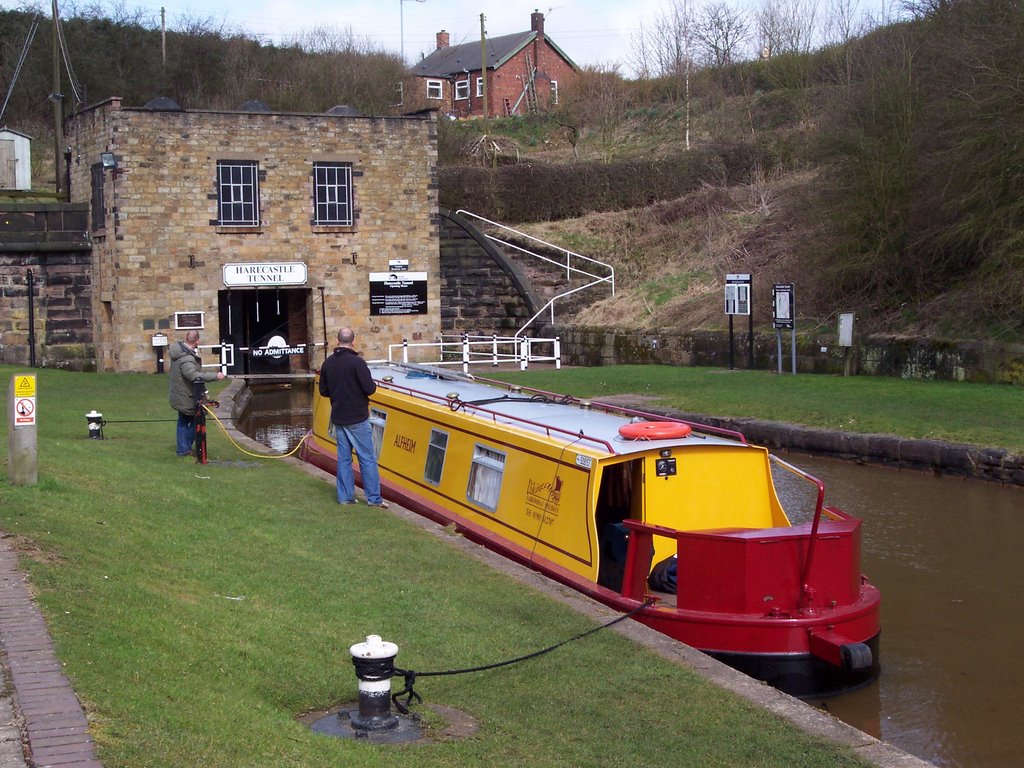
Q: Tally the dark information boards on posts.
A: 2